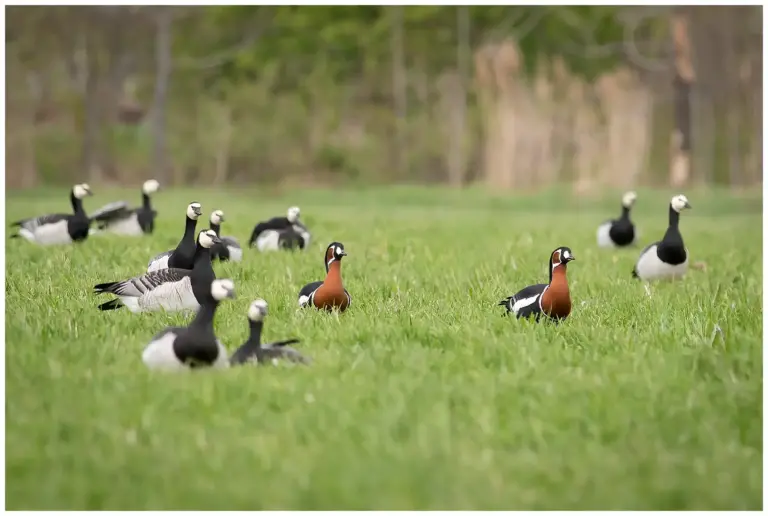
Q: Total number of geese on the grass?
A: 12